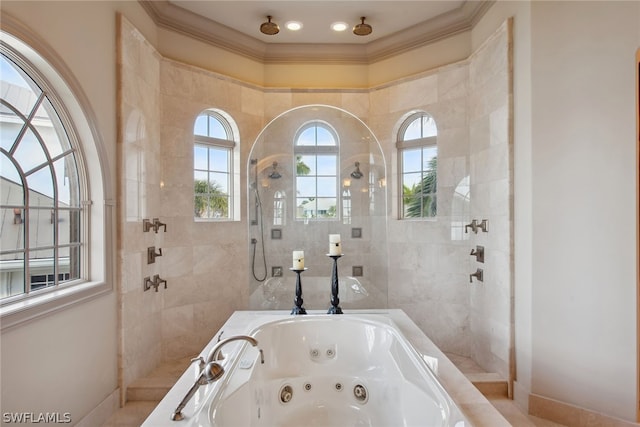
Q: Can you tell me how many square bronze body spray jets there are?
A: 4